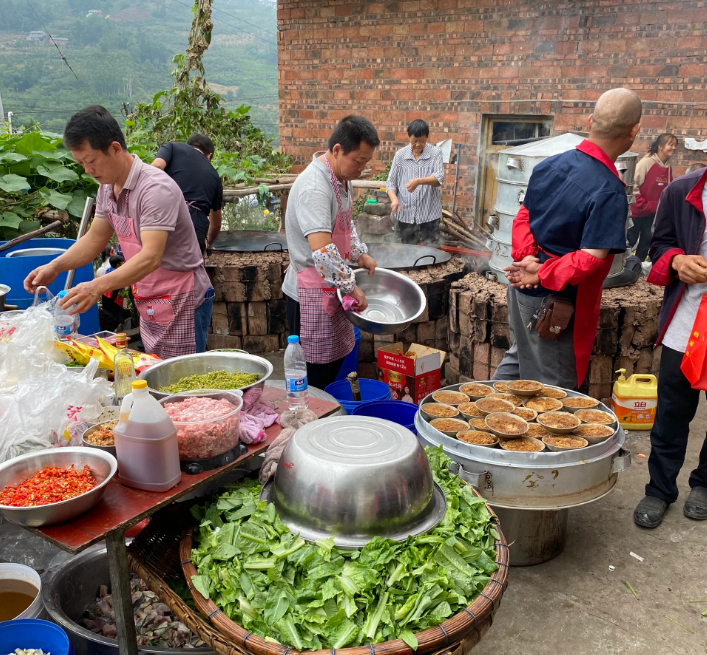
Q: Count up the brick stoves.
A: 3